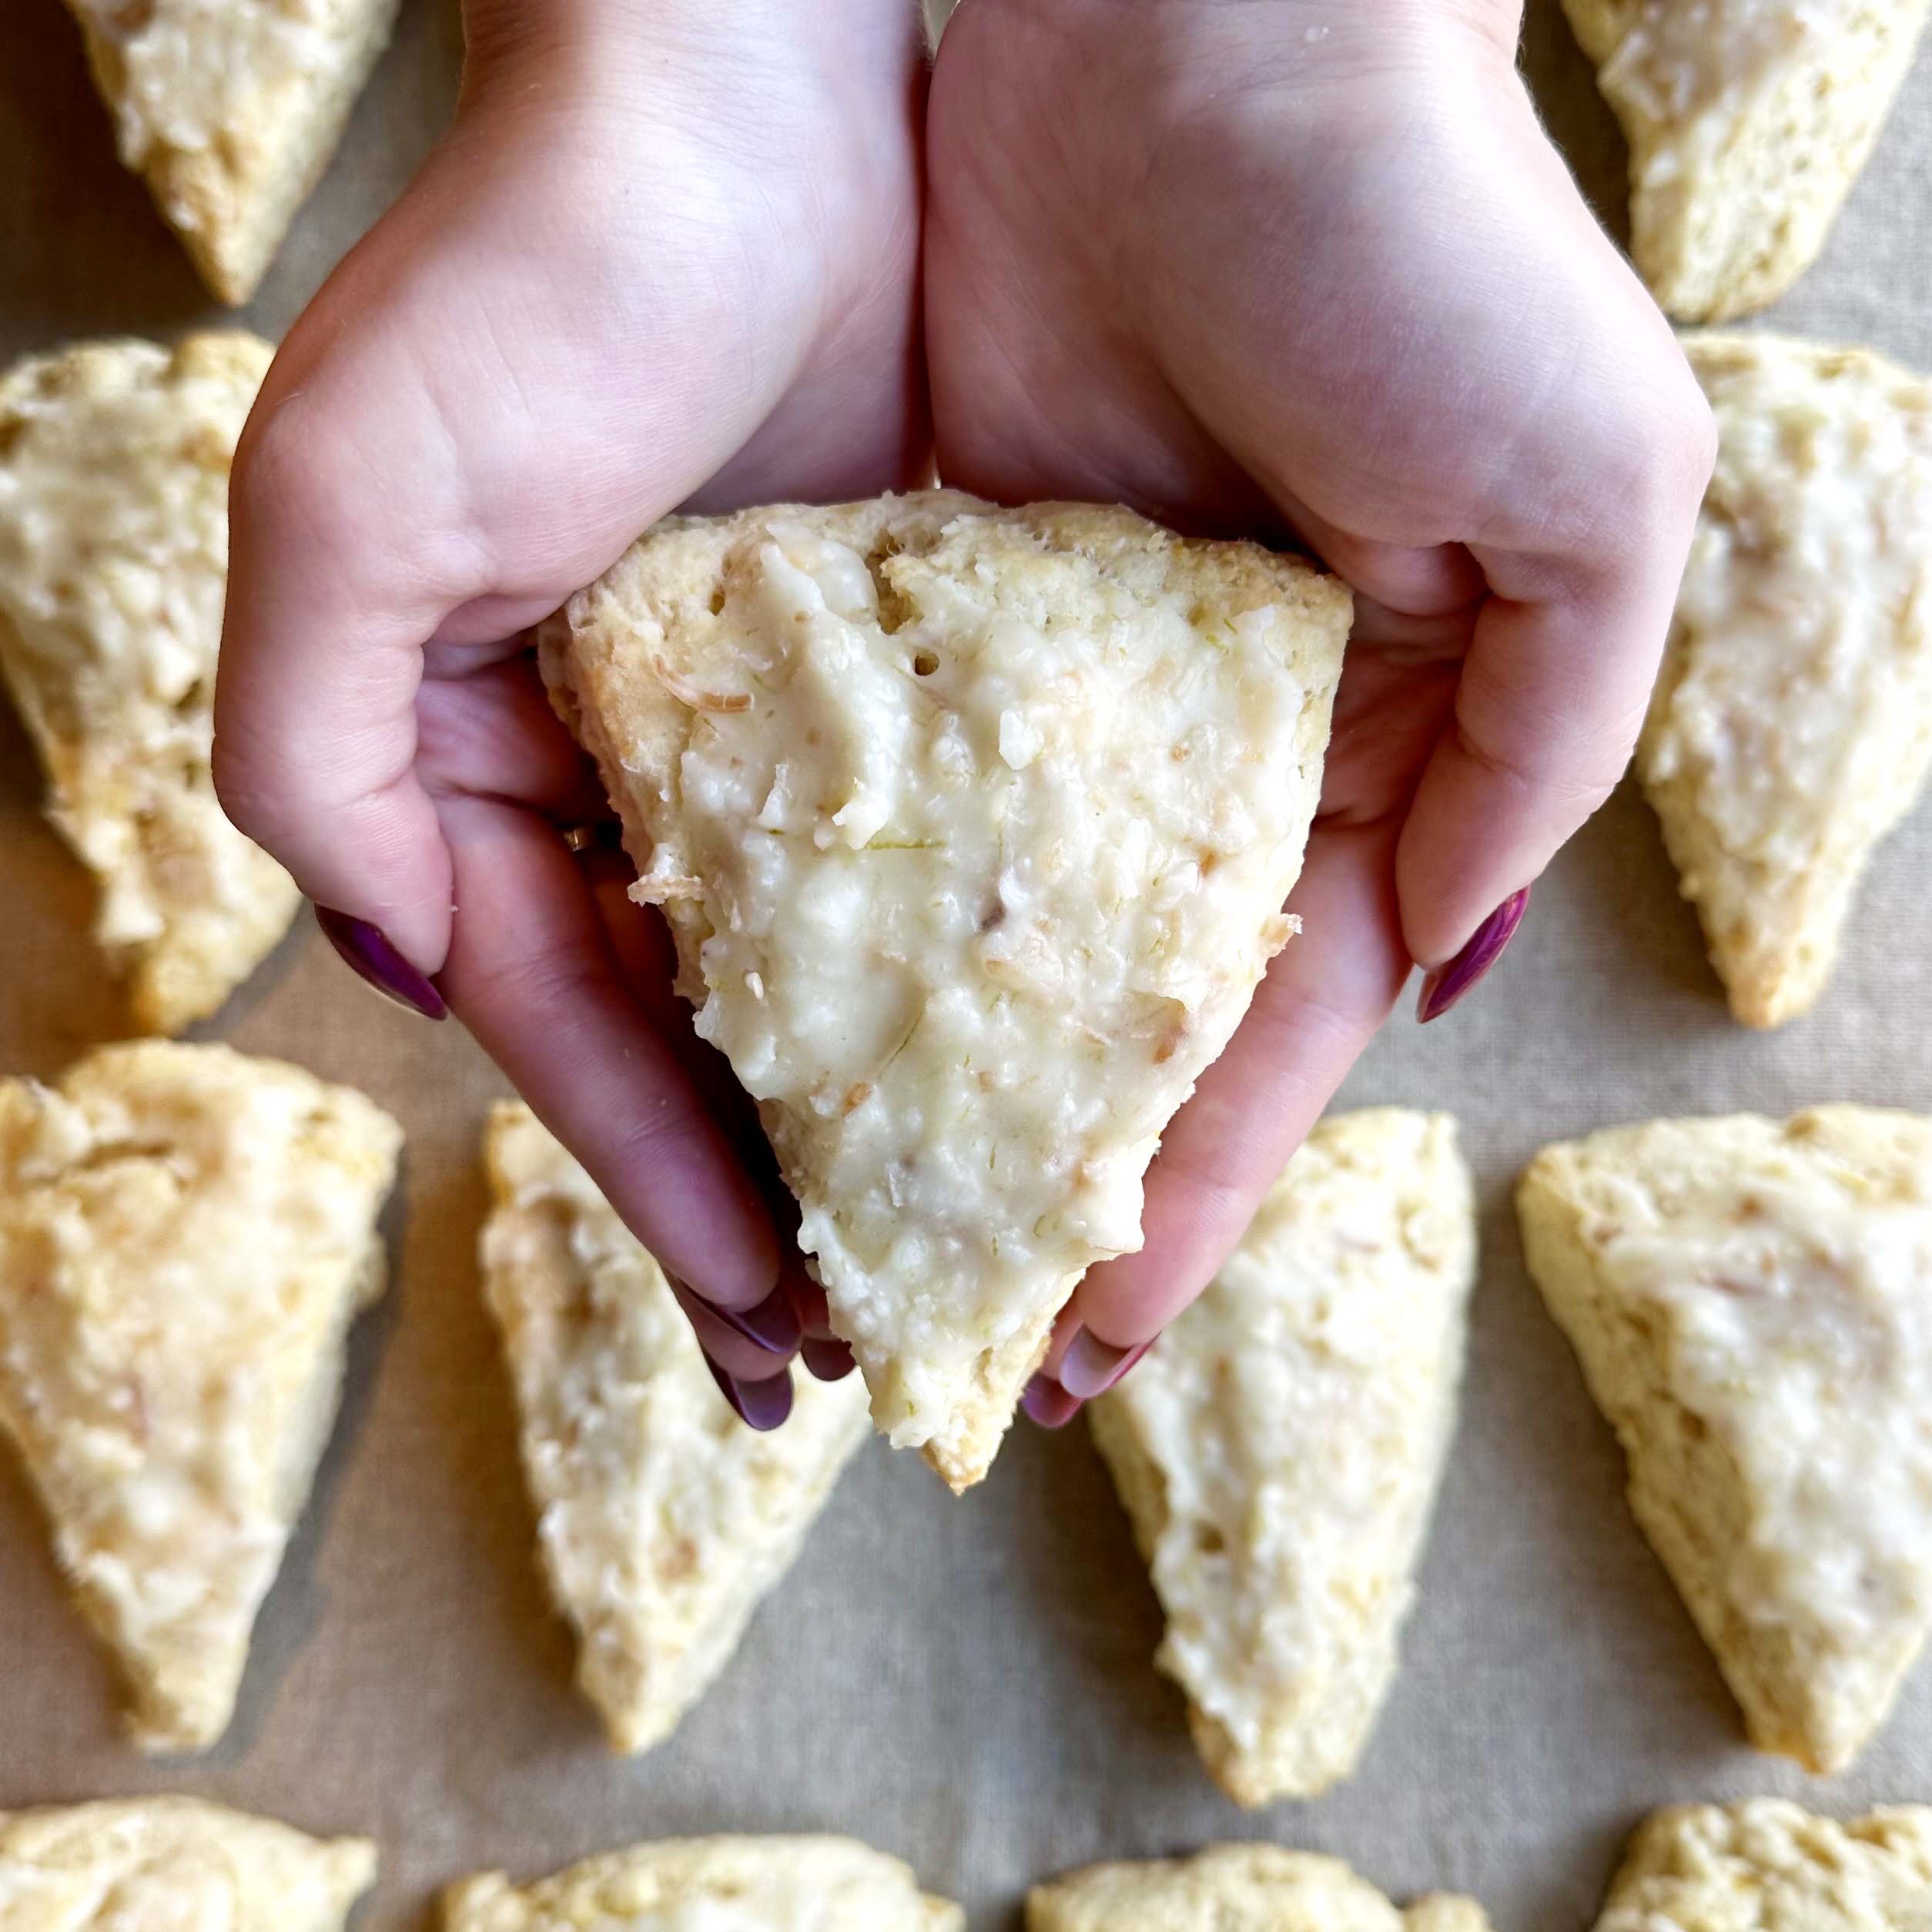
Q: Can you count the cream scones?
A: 13